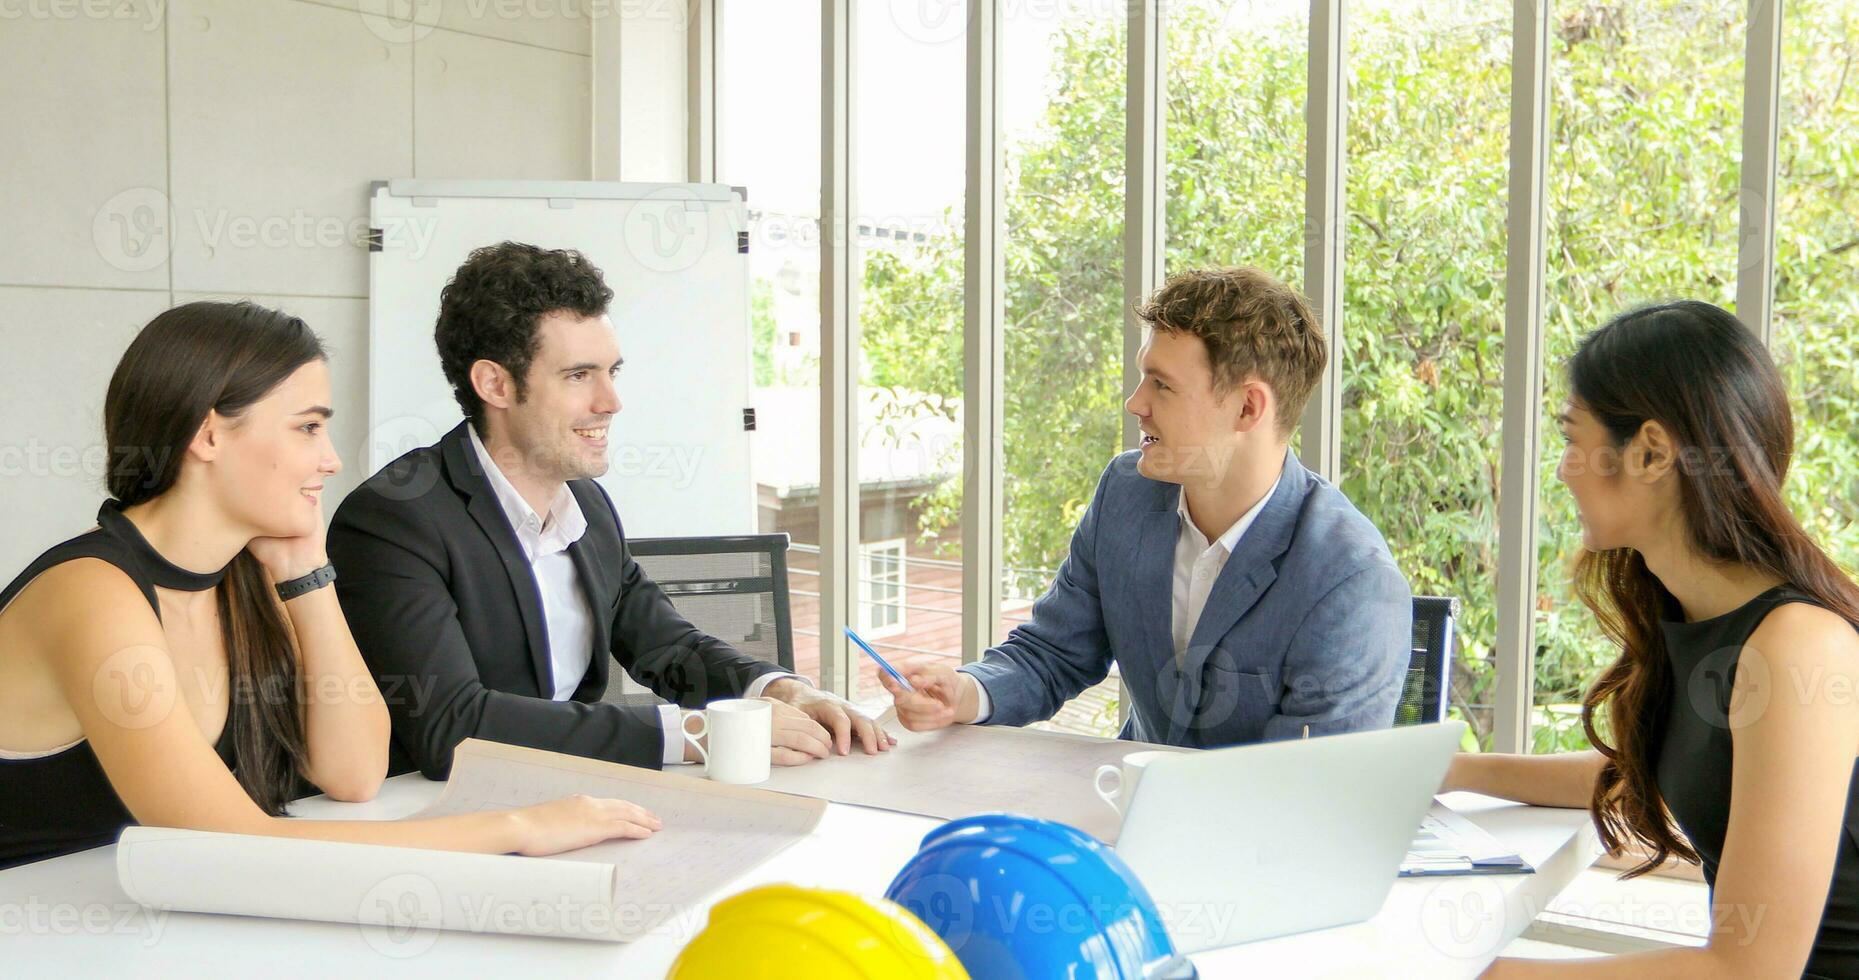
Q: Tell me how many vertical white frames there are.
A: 7